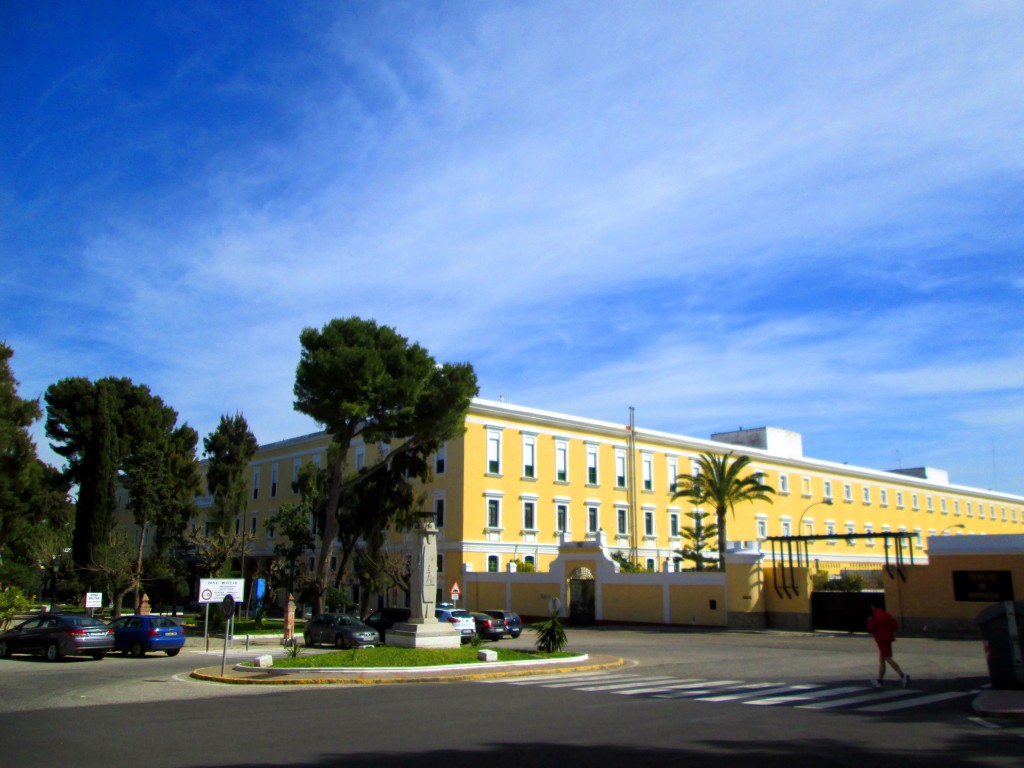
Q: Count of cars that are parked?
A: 7